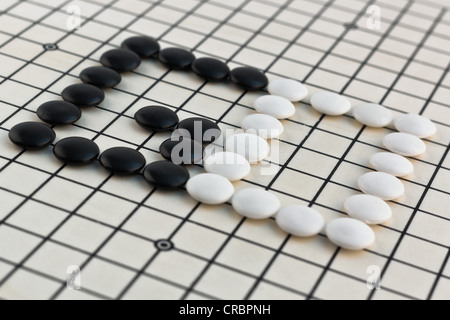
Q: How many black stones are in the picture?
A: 15